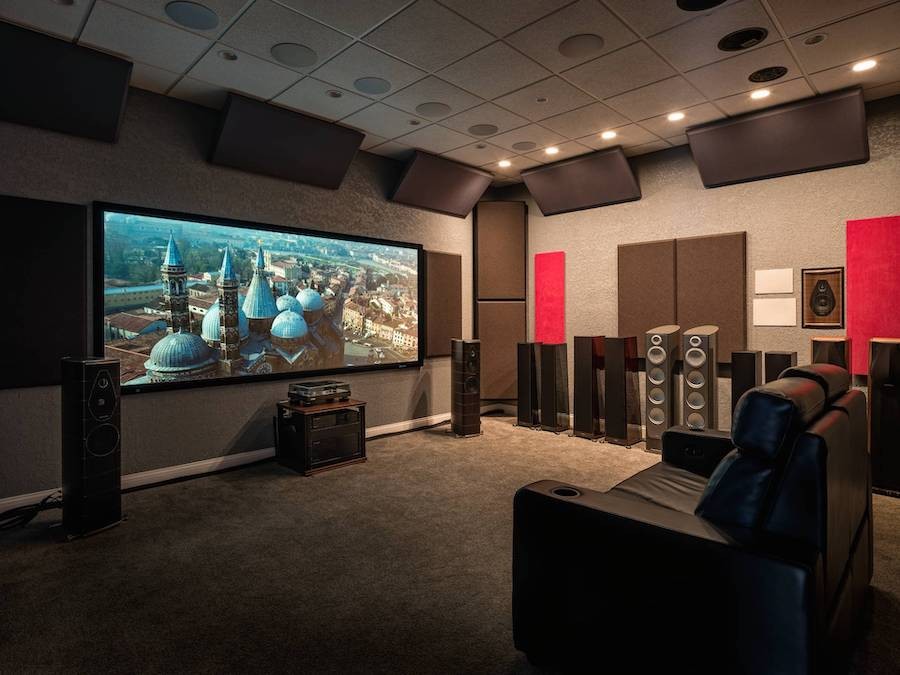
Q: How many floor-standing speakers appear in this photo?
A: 12